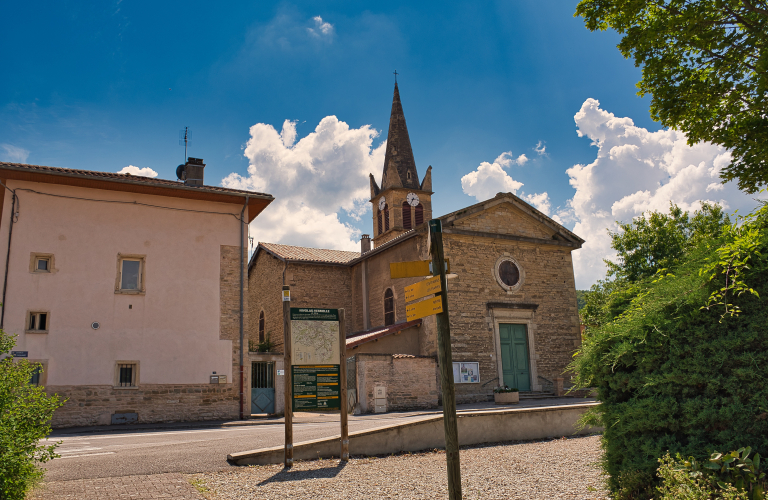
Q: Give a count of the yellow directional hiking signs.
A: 3